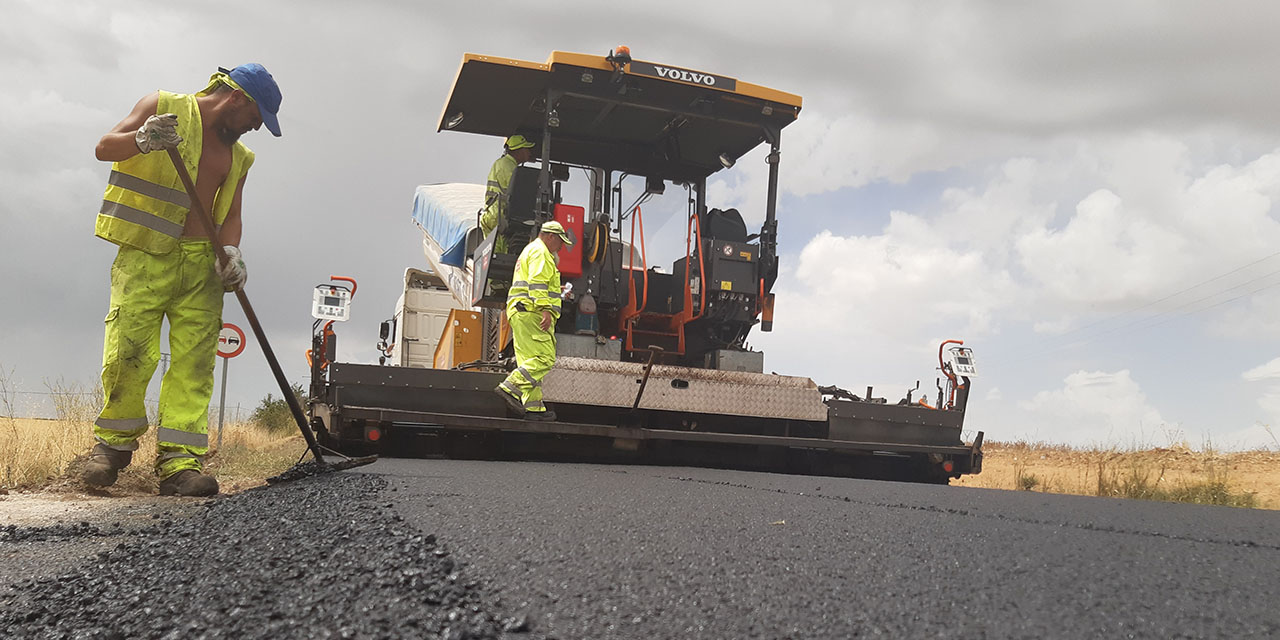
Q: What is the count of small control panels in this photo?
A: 2